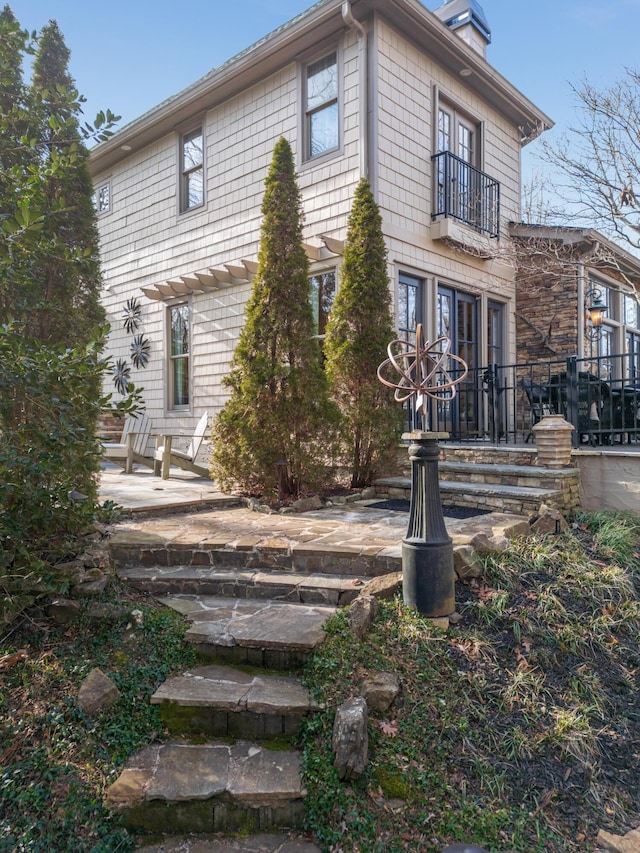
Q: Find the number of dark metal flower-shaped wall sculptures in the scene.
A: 3